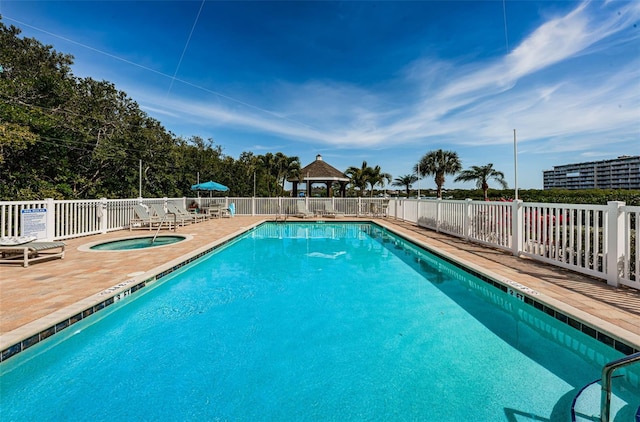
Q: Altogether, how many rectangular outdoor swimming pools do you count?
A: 1